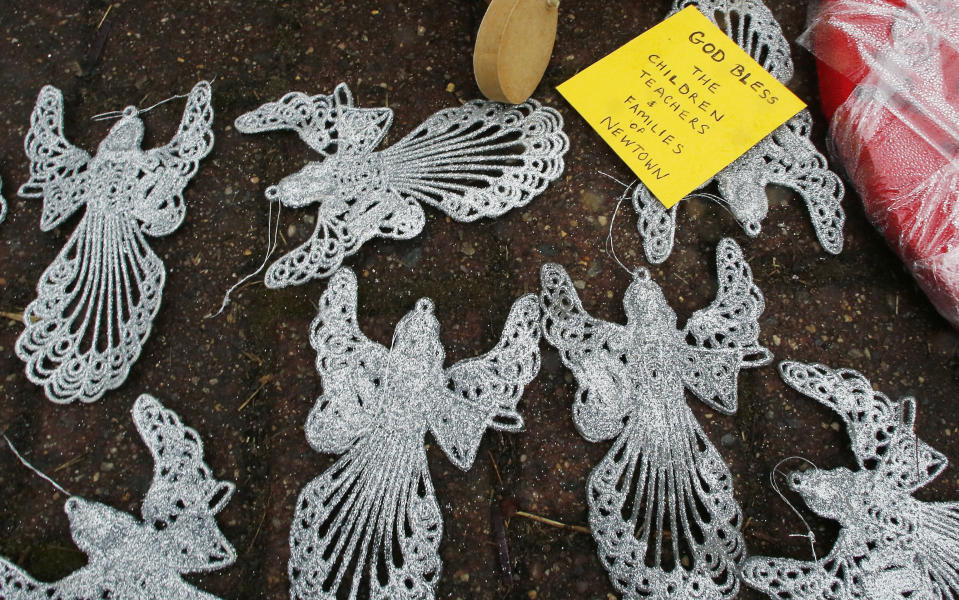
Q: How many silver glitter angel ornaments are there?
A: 7